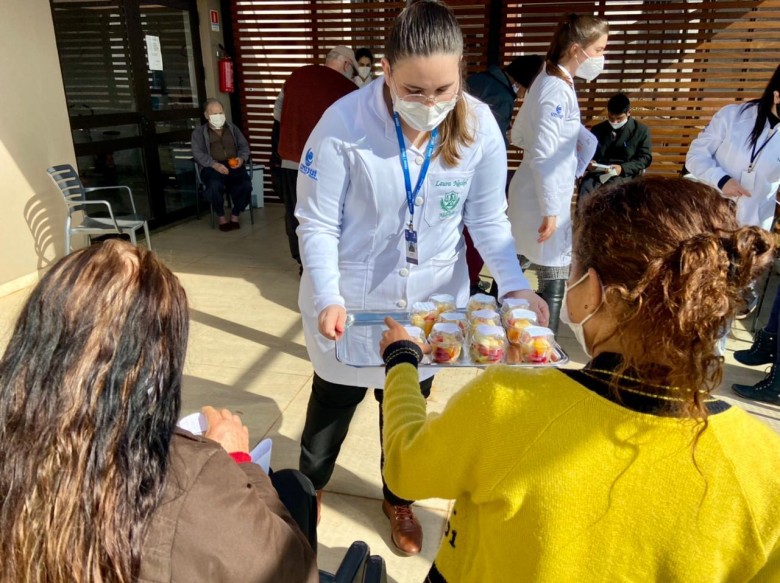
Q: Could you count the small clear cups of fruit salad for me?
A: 11